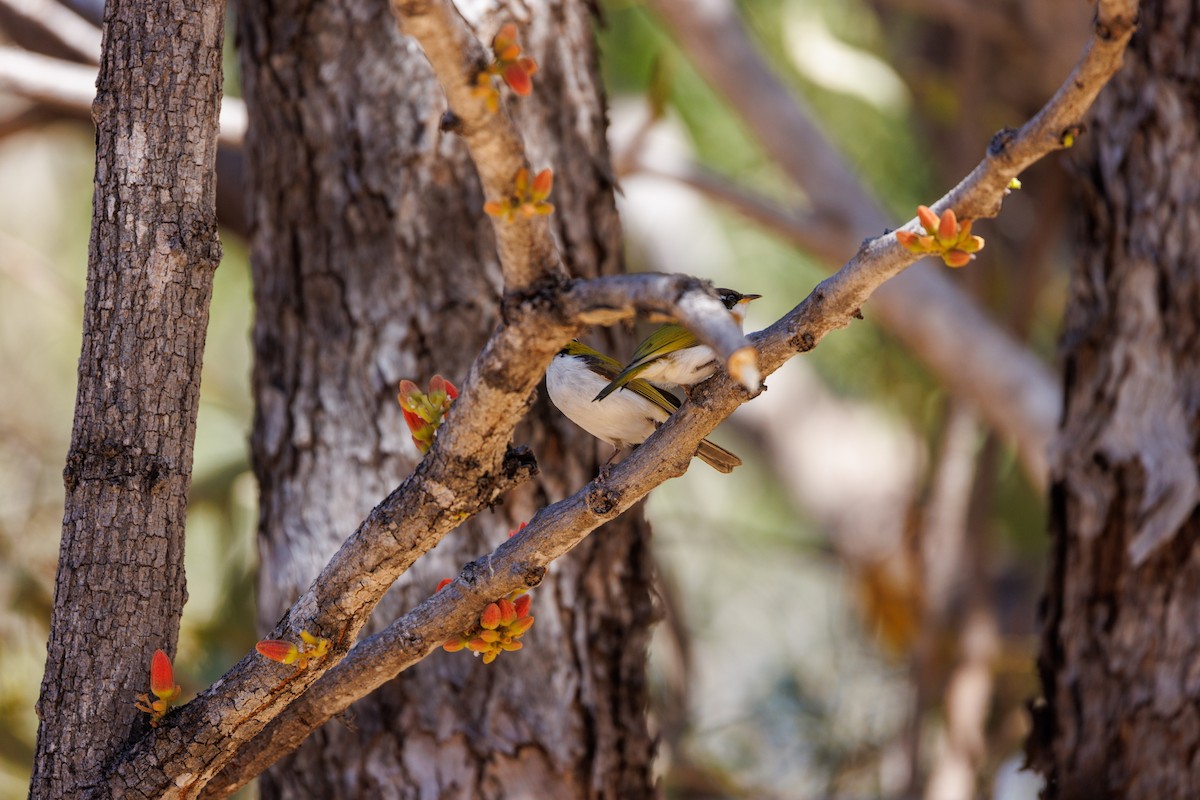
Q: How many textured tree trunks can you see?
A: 3